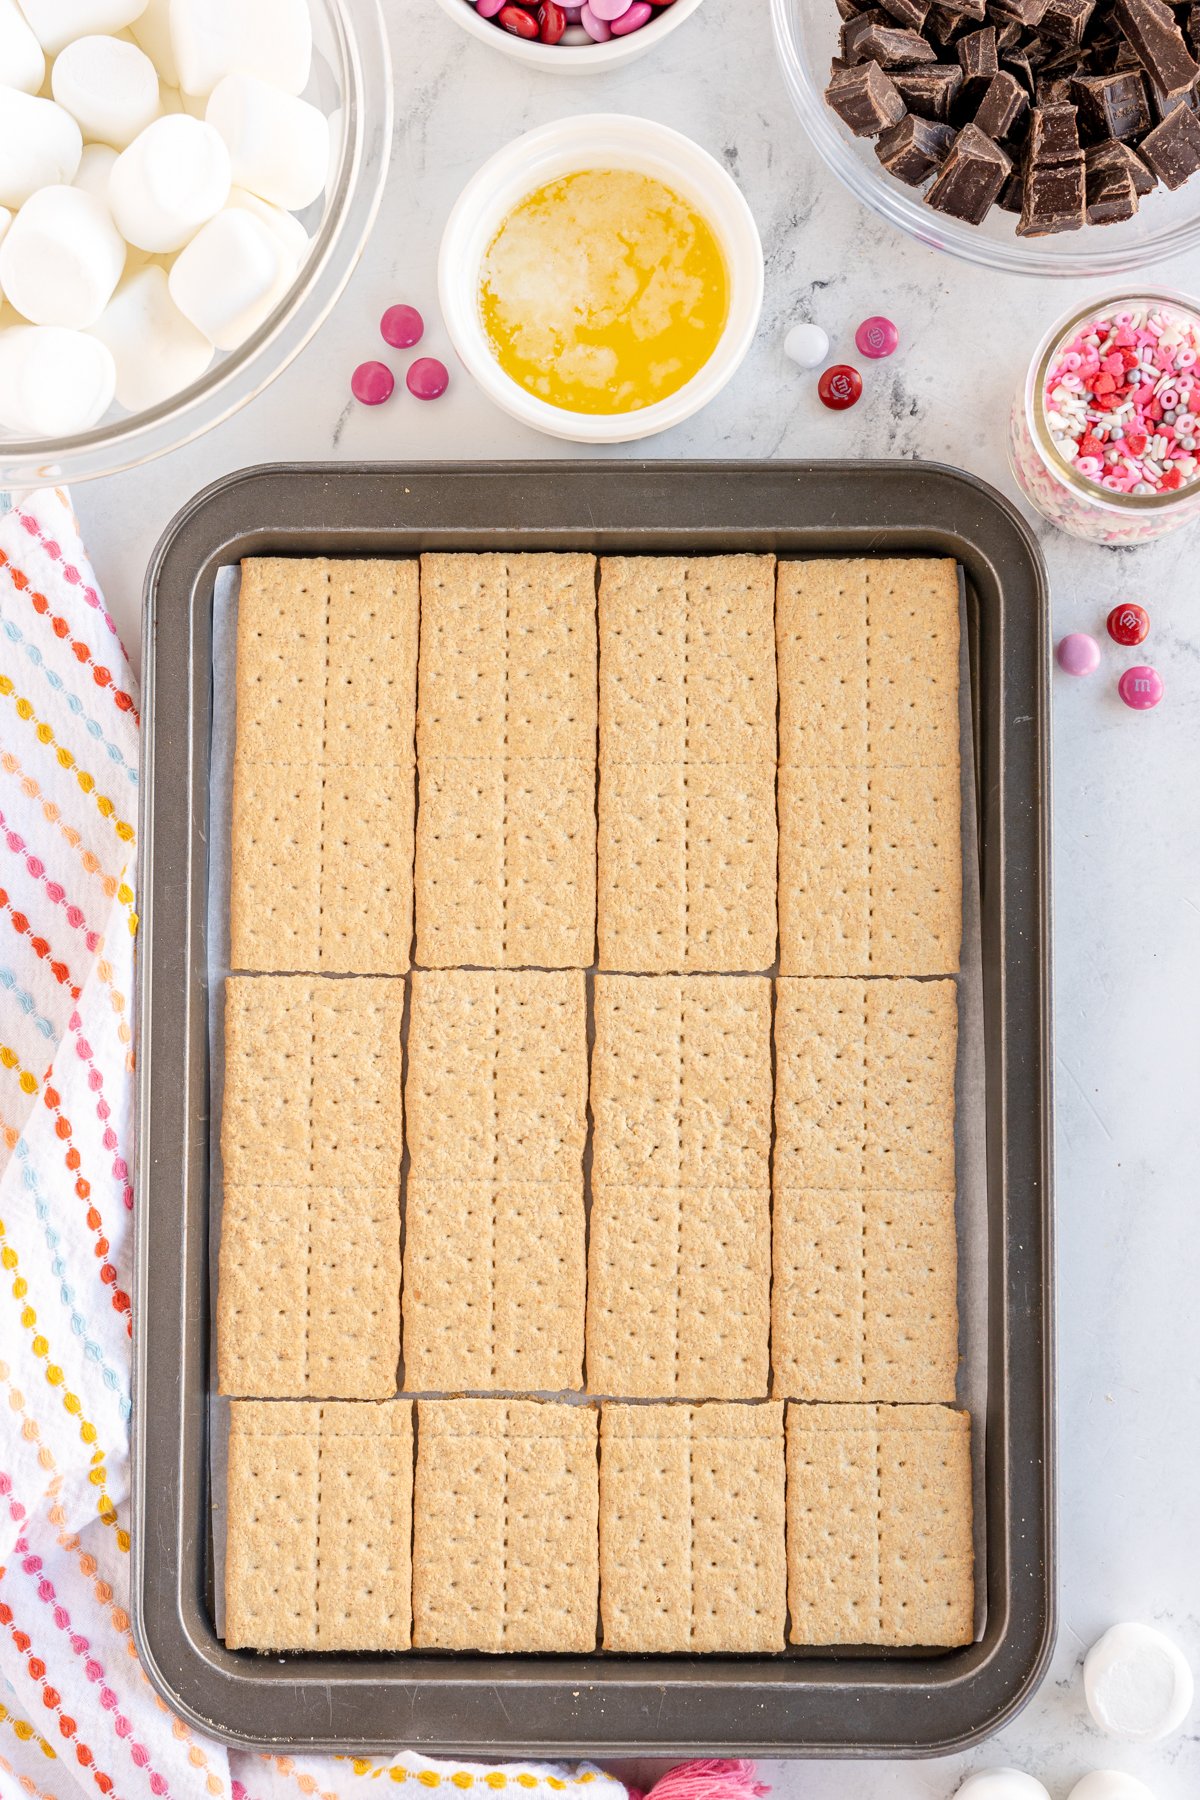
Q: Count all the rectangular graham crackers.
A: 12